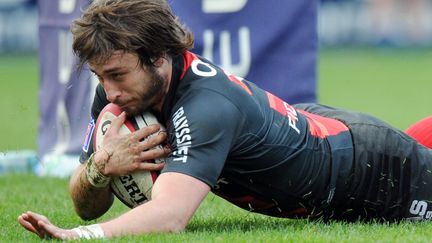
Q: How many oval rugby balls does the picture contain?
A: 1